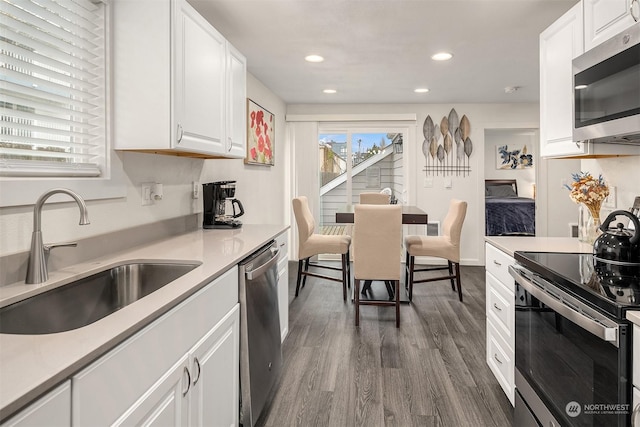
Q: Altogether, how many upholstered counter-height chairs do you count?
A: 4